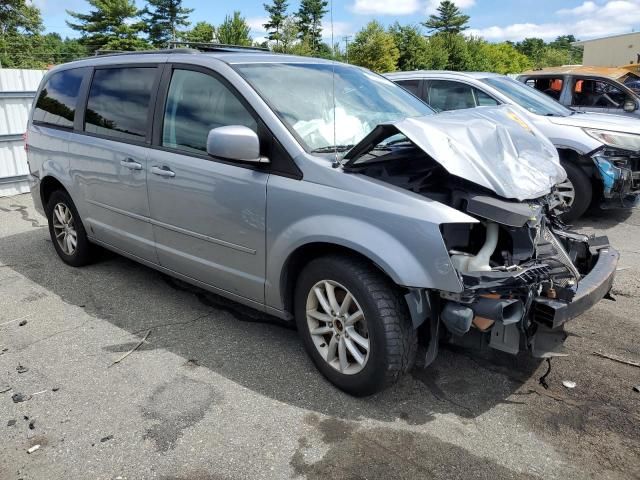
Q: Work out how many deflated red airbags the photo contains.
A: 0